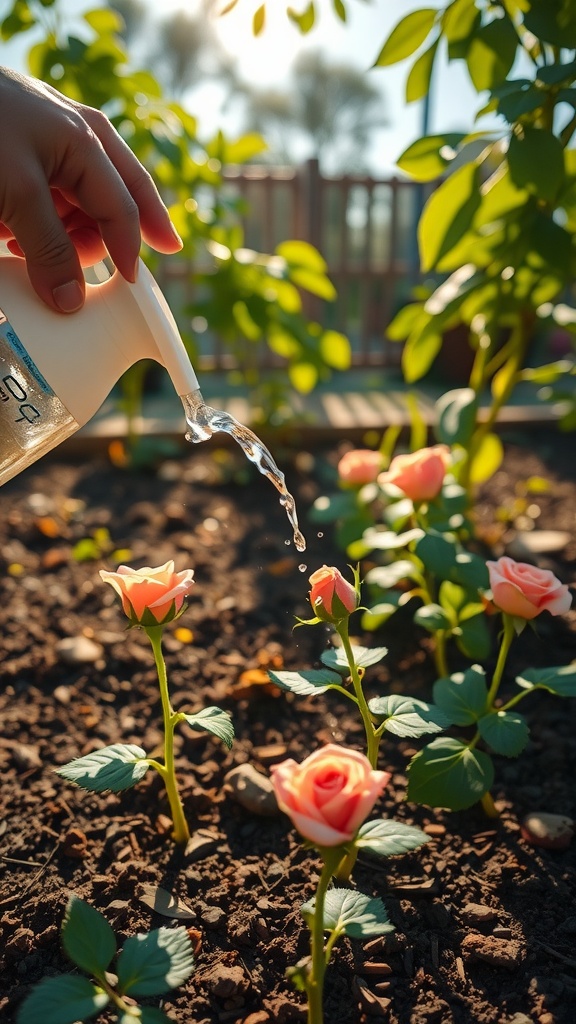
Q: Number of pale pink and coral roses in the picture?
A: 6